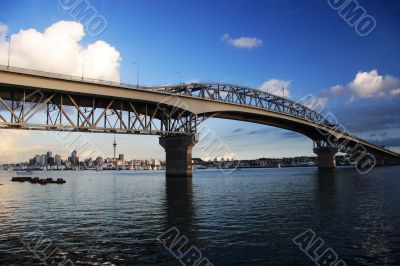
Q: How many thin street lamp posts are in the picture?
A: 4